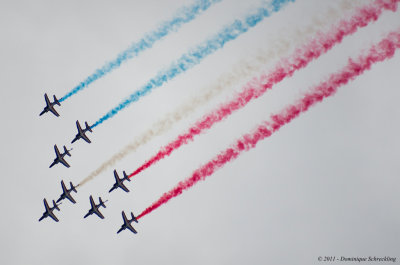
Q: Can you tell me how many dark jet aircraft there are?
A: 8